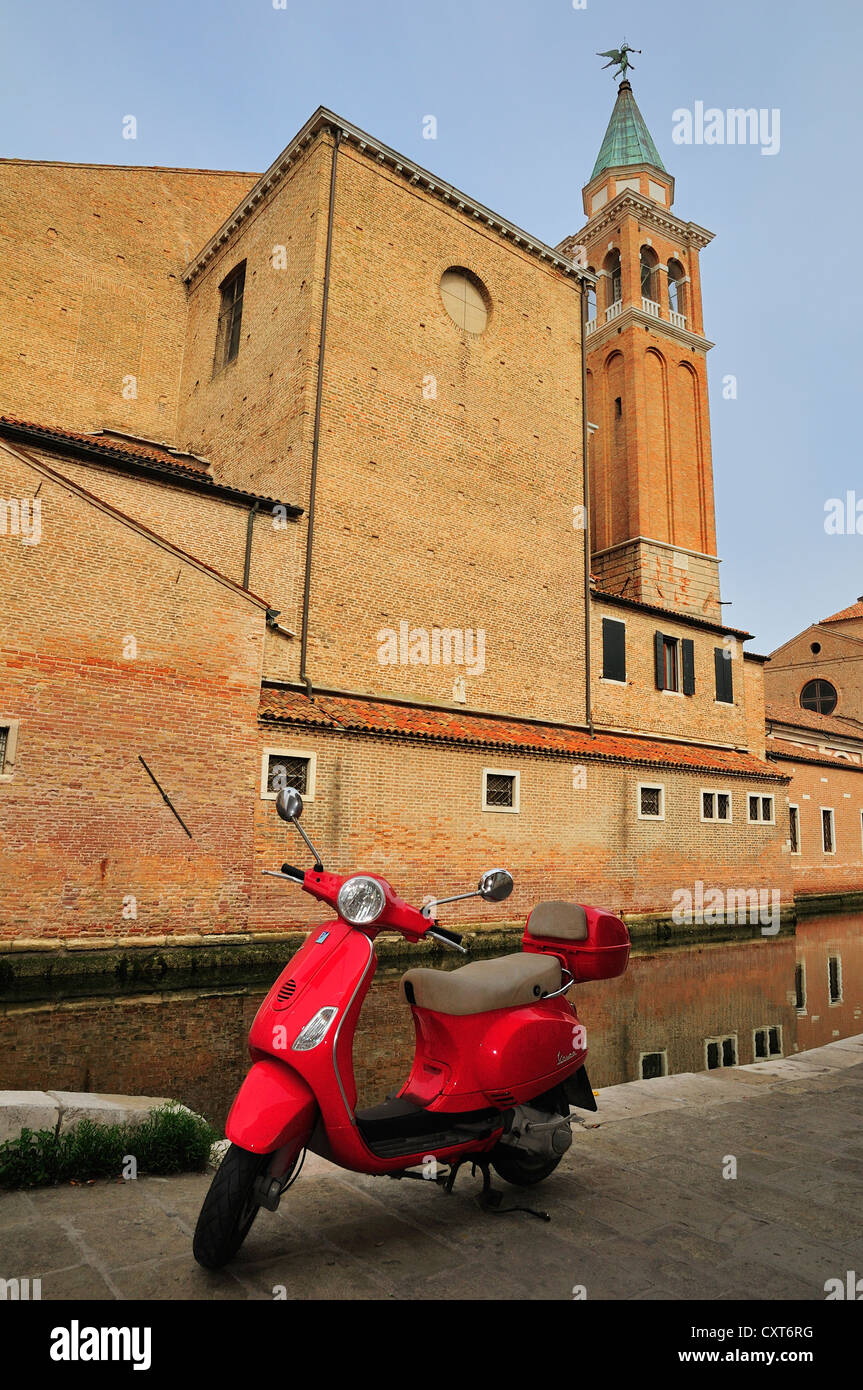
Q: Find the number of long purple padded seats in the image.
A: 0